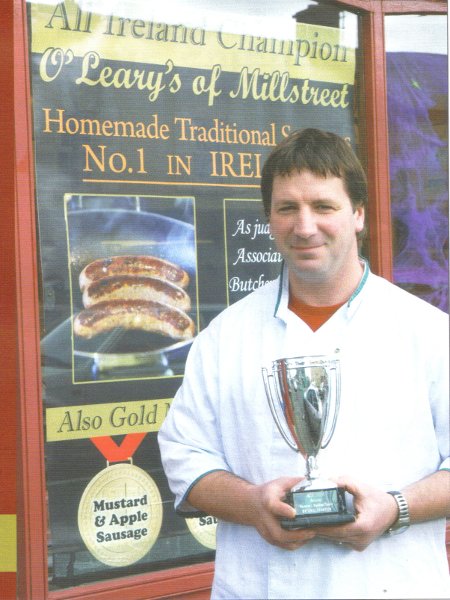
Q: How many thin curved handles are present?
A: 2